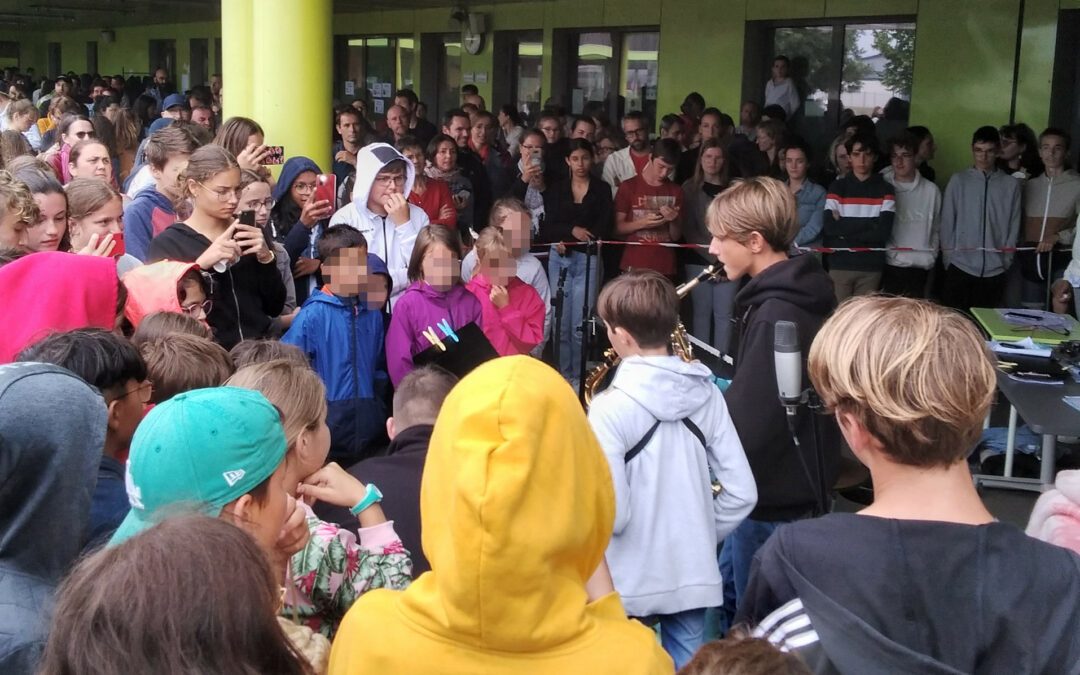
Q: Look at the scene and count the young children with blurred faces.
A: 5